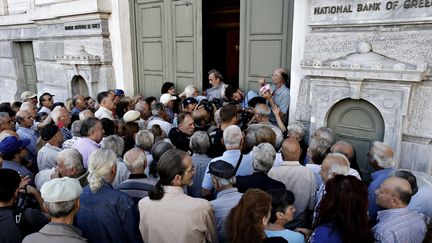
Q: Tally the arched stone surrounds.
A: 2